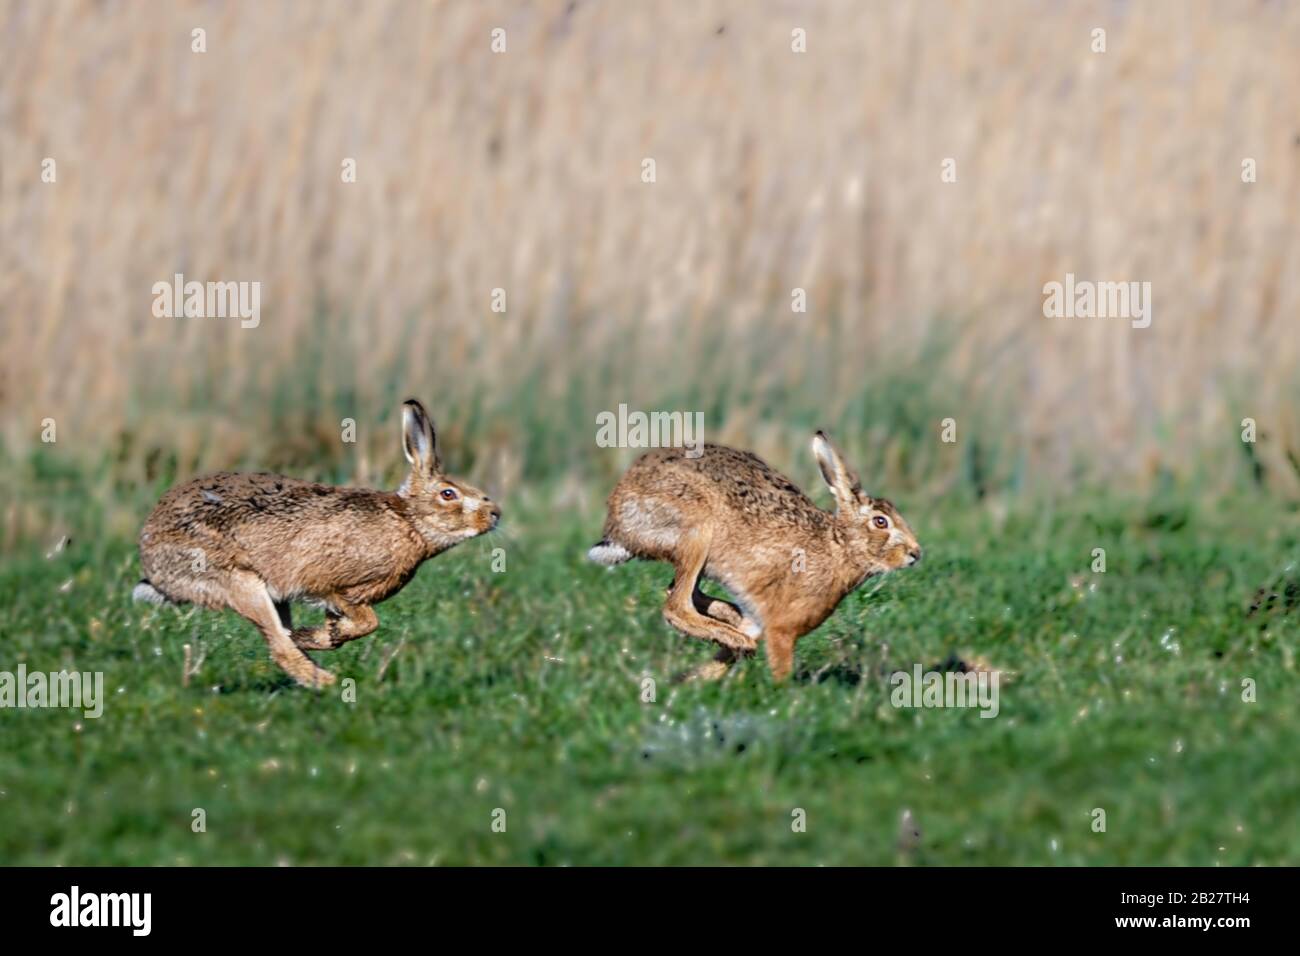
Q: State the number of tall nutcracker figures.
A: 0